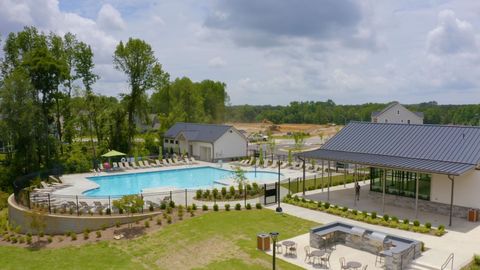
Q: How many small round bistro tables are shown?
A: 3